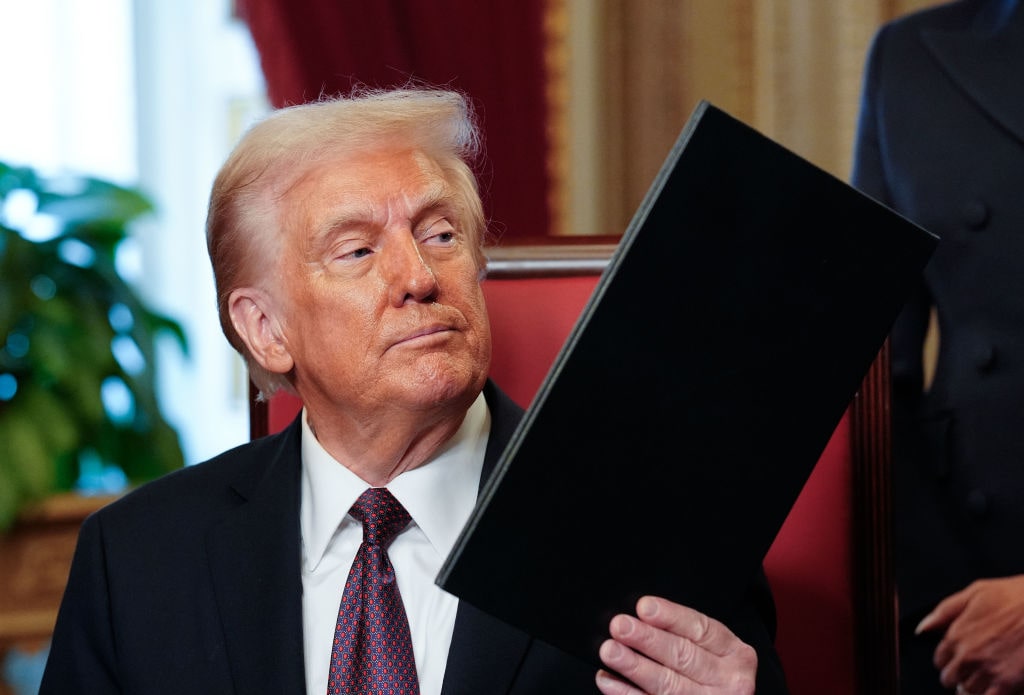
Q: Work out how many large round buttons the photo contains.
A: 3